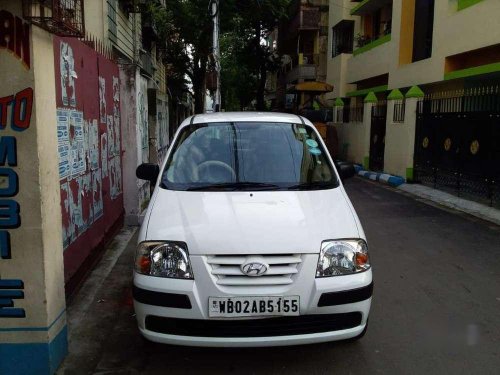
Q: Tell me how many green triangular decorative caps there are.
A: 5